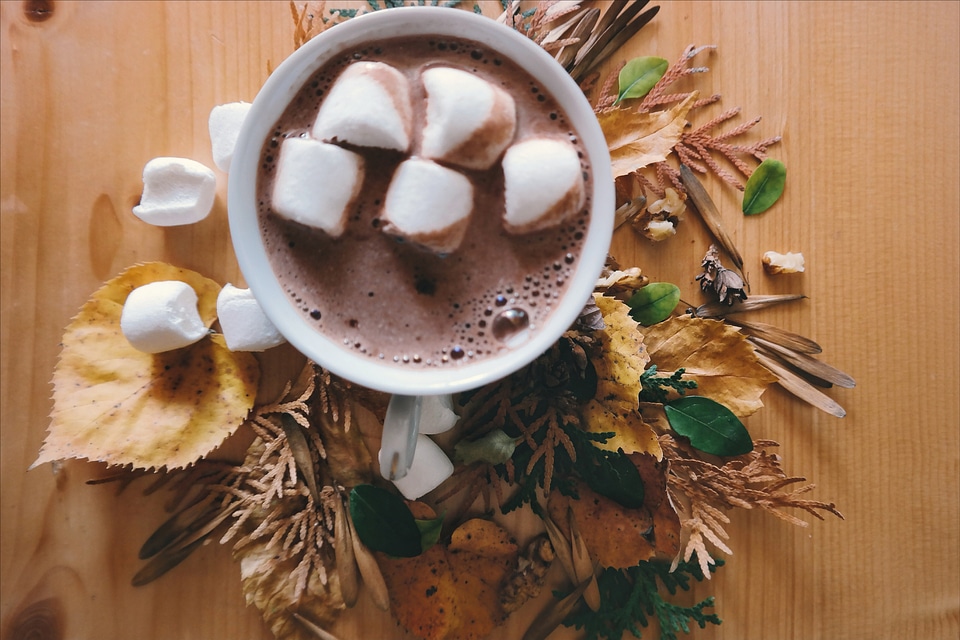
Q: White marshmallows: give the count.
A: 11